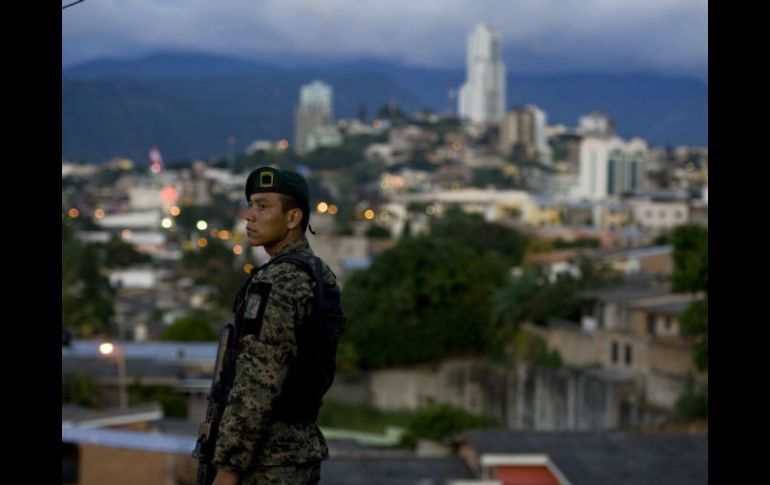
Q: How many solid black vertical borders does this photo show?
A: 2